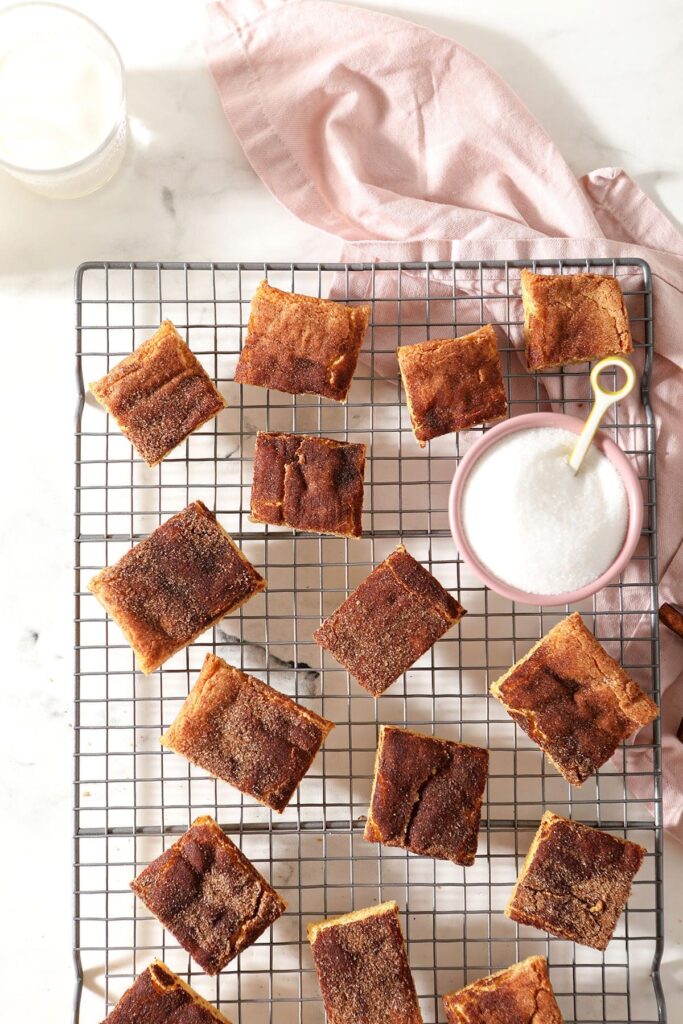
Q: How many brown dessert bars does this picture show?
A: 15